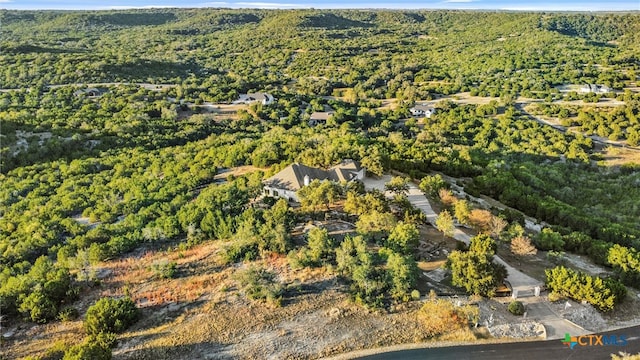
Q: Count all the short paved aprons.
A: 1